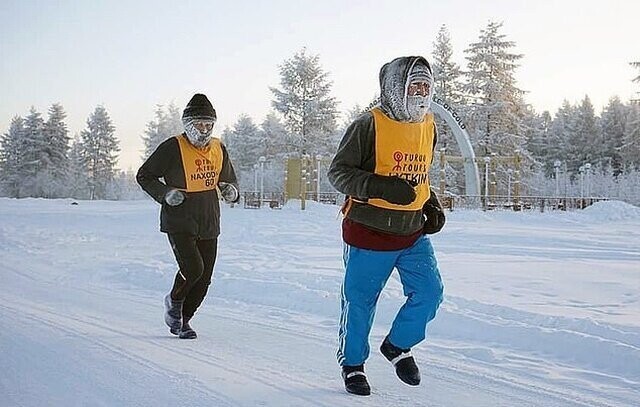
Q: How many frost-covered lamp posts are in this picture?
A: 8